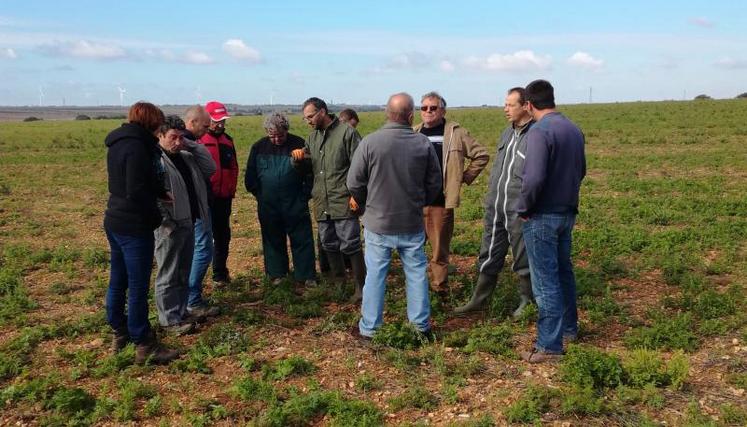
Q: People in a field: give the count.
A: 11